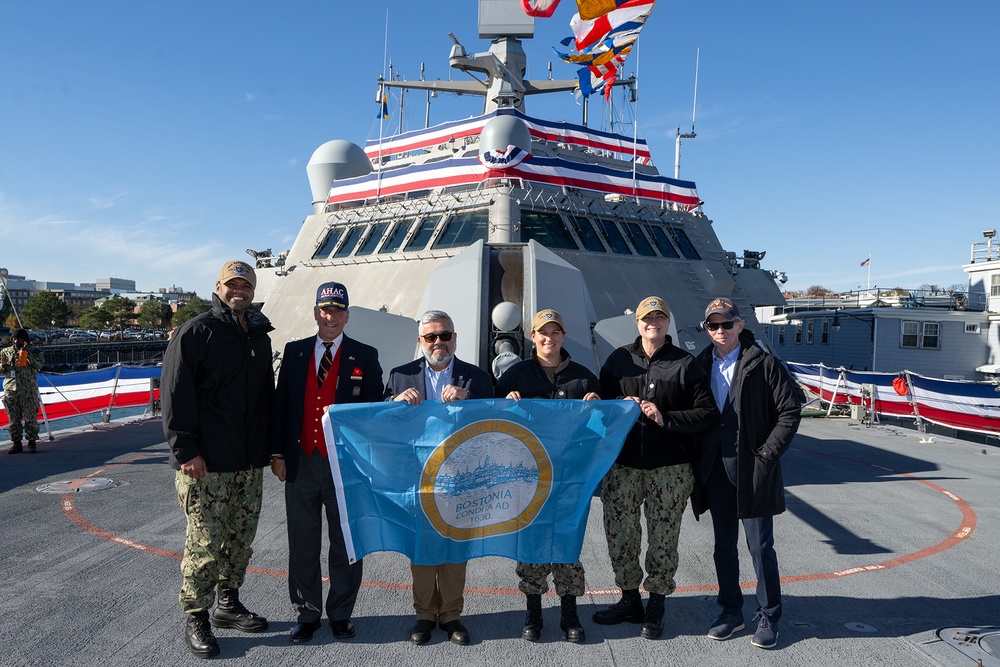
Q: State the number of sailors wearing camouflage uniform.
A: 4